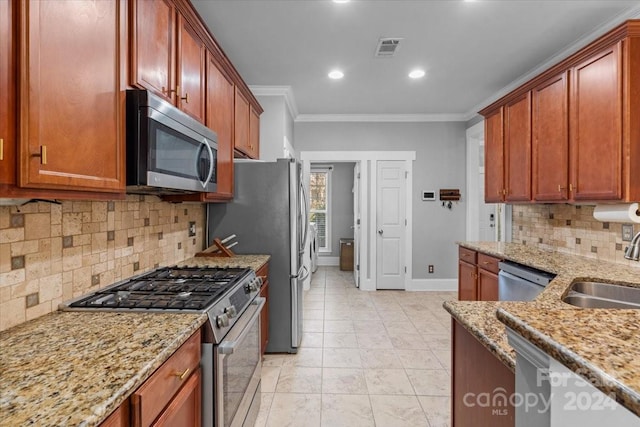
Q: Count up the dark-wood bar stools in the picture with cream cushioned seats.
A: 0